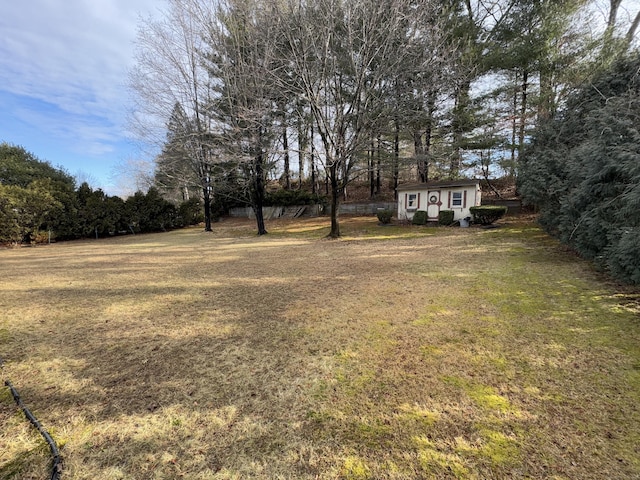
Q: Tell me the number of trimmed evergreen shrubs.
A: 4